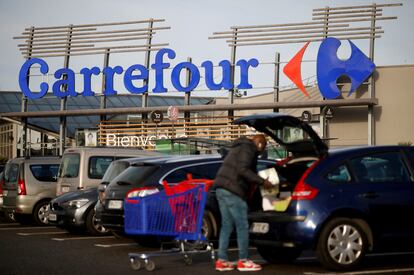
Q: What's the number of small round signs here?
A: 4